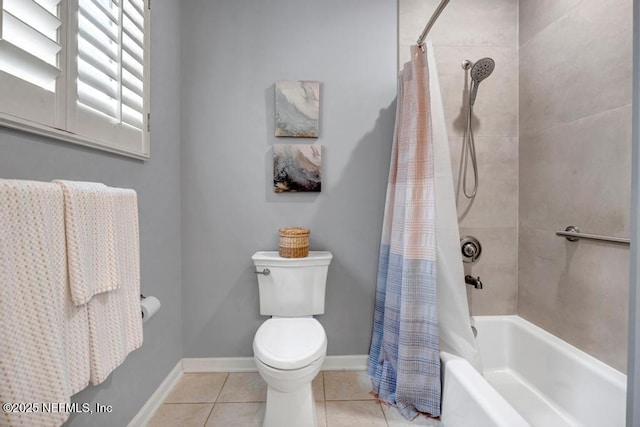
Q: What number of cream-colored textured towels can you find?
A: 3